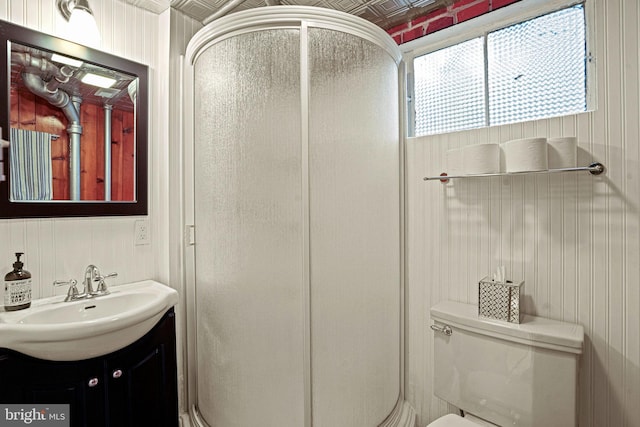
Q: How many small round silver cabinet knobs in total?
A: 2